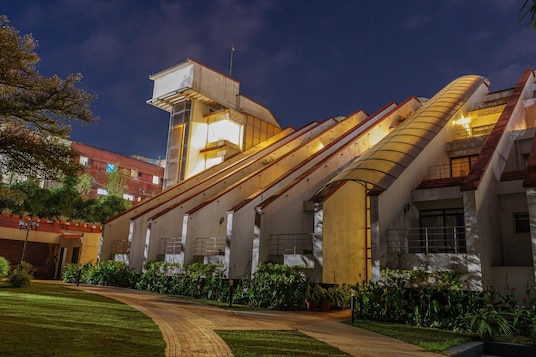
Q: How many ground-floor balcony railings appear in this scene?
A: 5